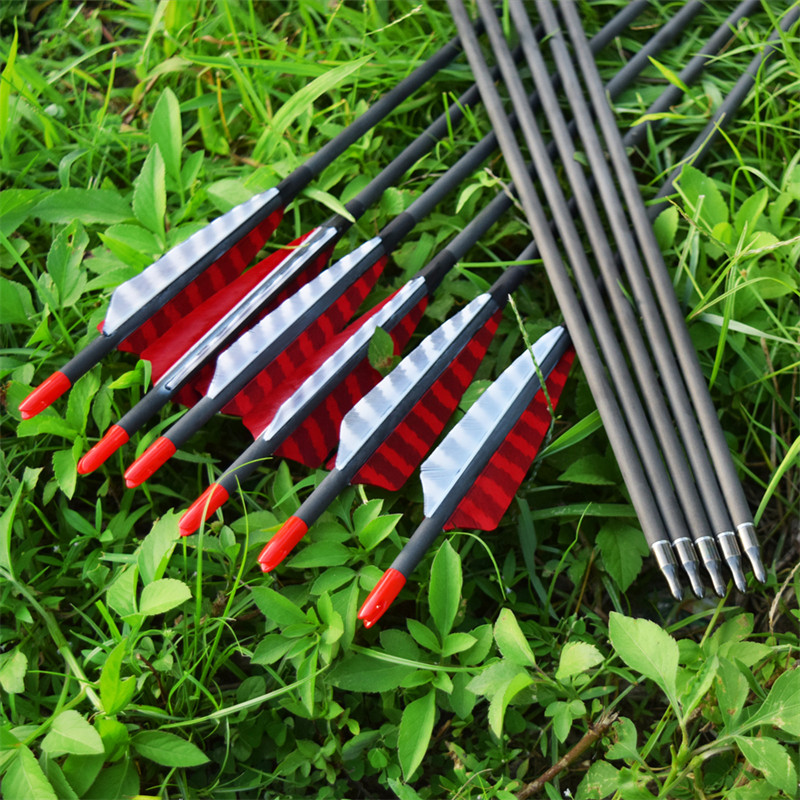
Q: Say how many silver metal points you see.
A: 5